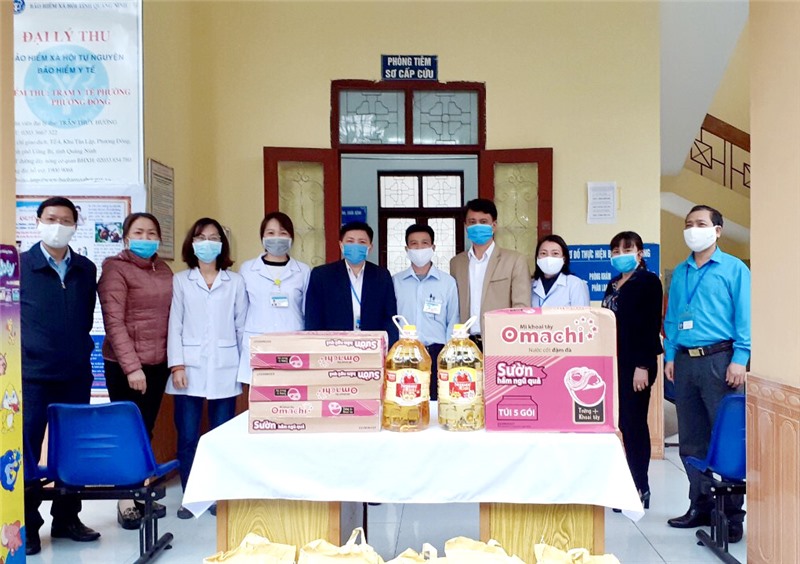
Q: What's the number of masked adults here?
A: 10